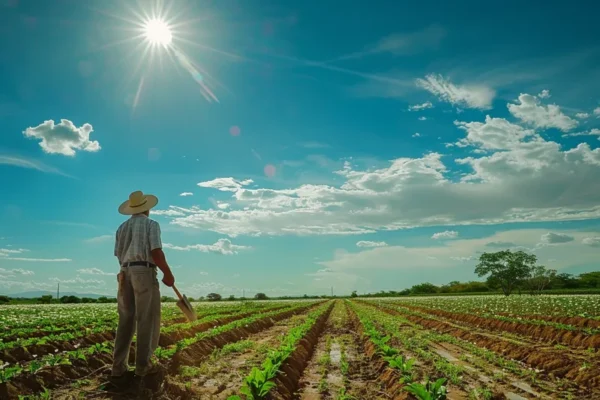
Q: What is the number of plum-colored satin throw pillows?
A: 0